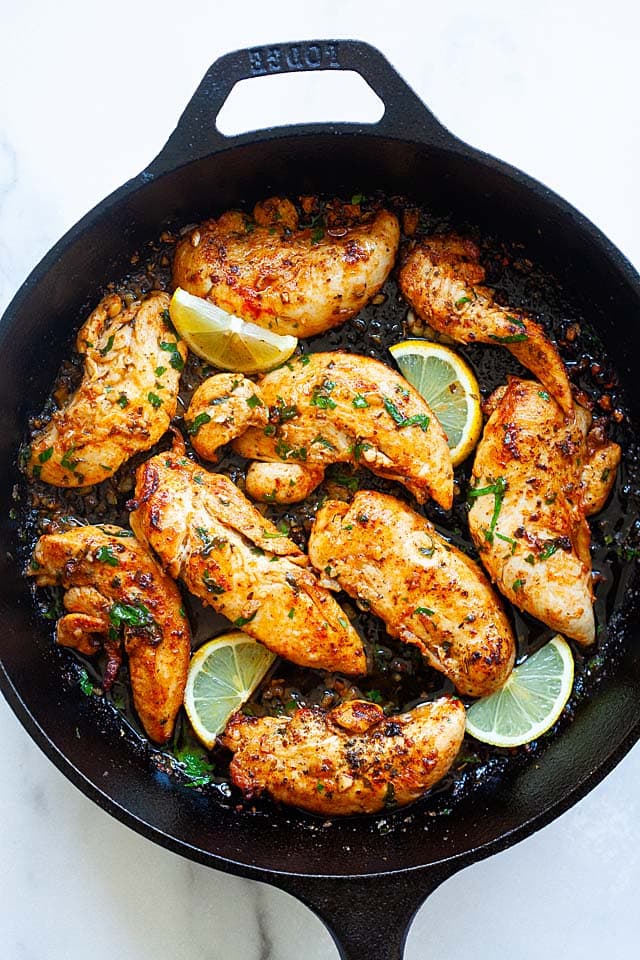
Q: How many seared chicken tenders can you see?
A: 9